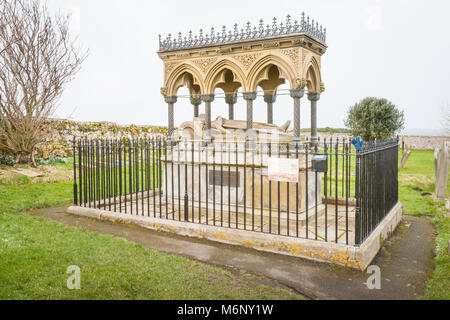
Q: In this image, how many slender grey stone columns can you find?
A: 8